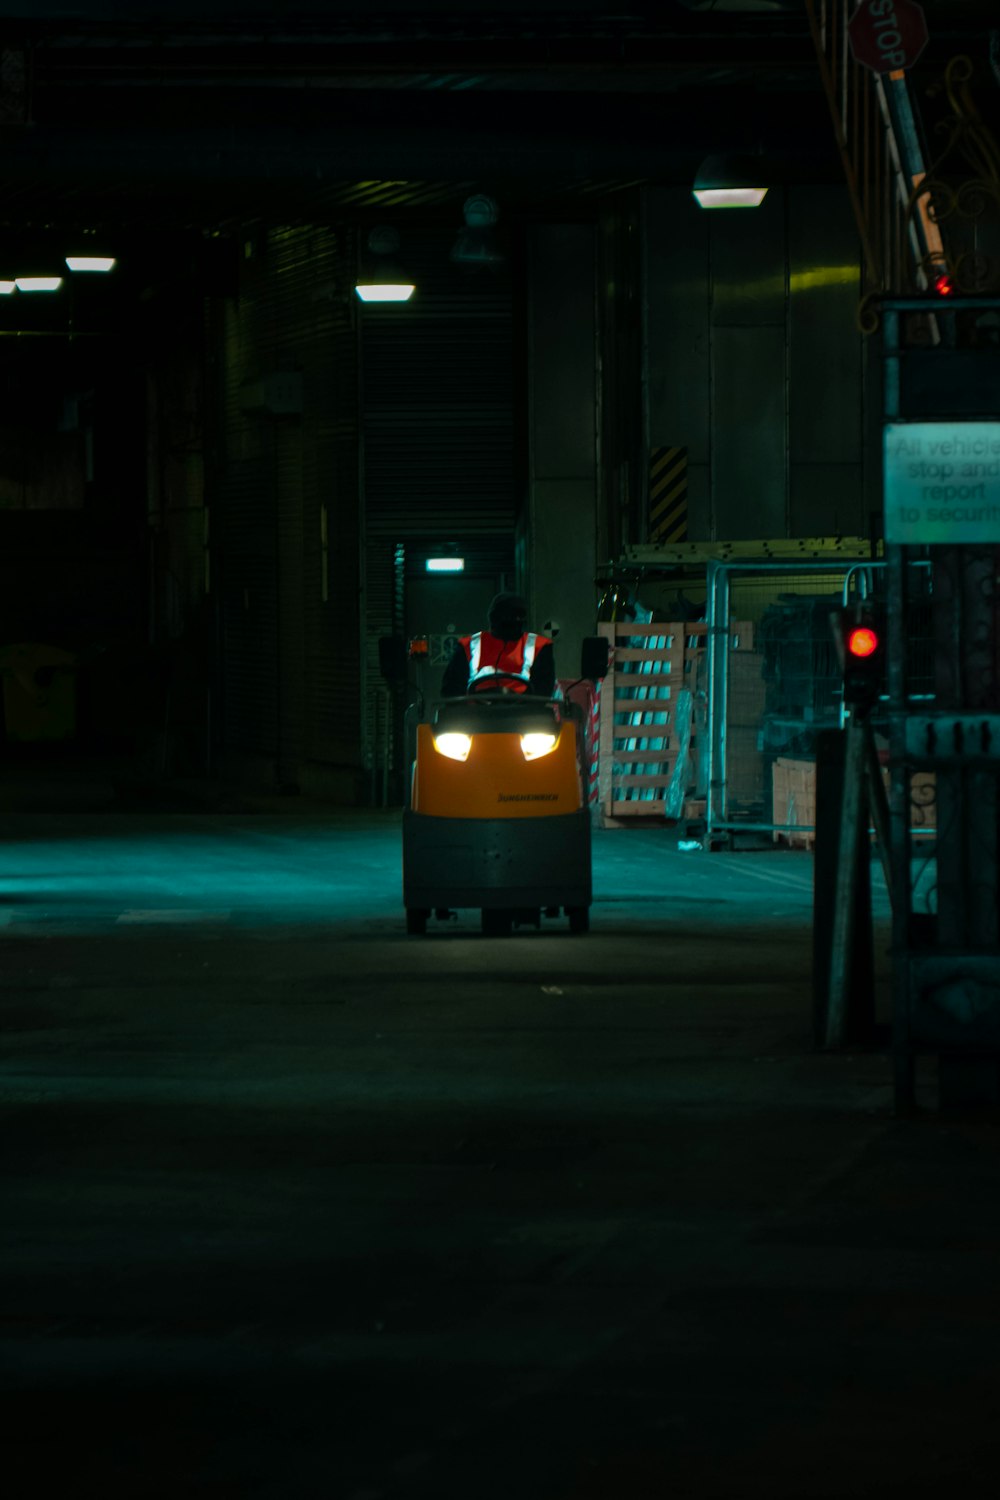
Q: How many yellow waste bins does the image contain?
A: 1